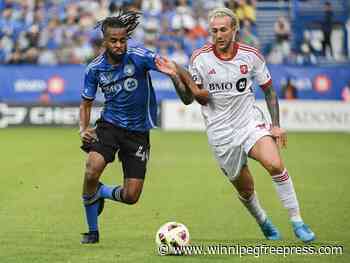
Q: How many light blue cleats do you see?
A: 2